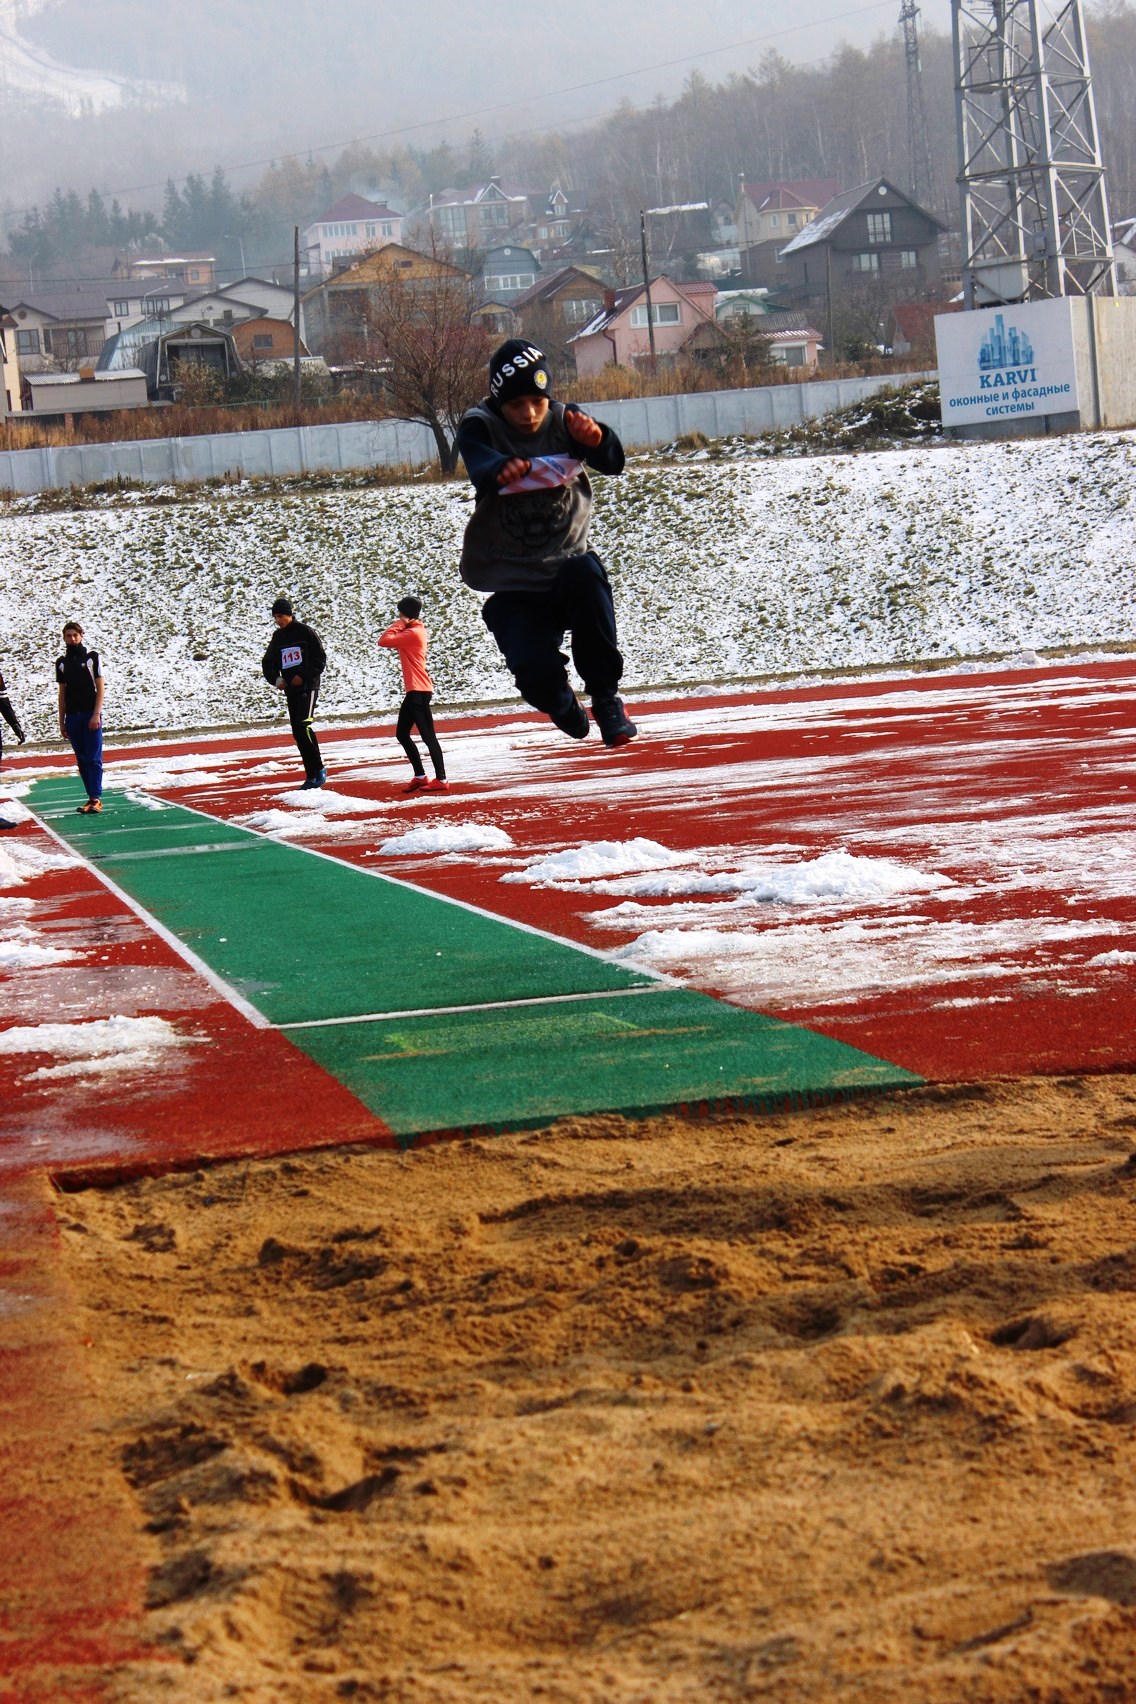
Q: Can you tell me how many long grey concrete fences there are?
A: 1